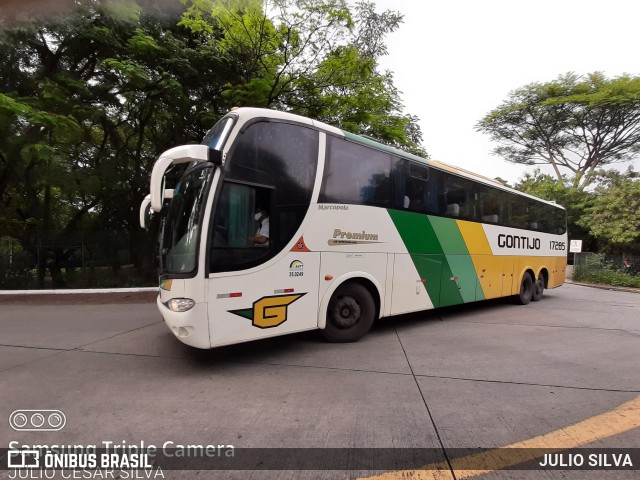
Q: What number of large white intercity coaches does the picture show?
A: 1